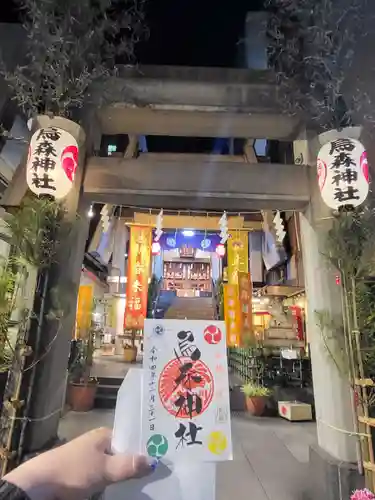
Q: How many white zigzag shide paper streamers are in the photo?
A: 4